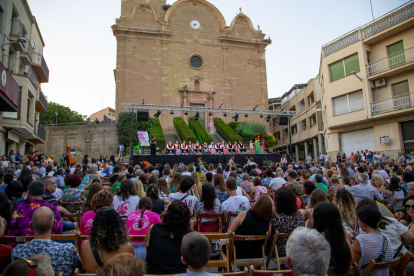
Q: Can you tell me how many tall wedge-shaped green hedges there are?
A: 4